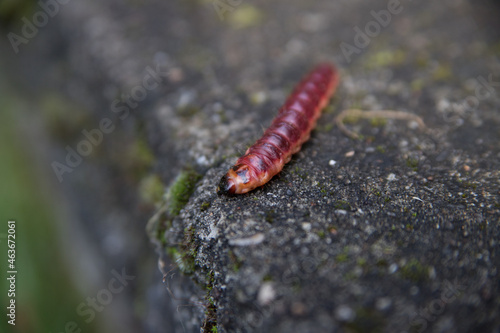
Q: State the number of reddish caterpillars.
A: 1